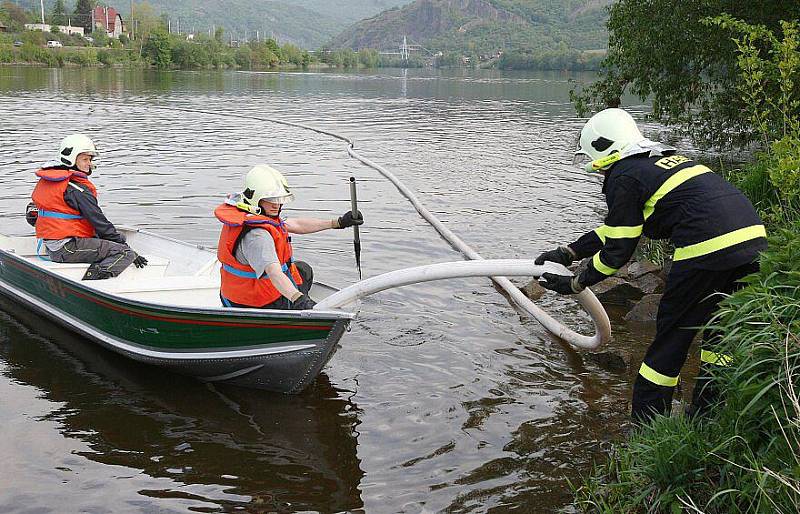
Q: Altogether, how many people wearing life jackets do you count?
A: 2